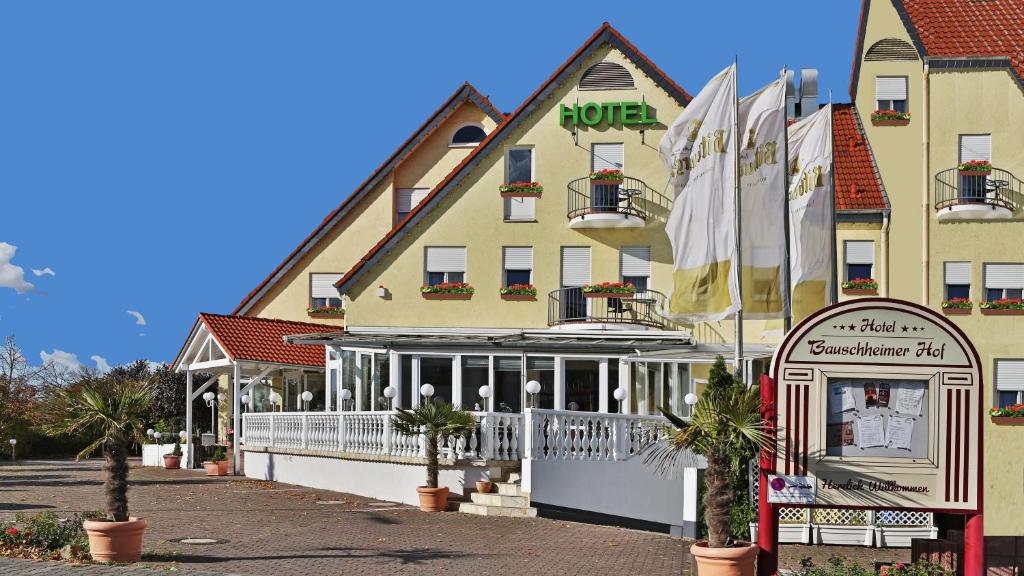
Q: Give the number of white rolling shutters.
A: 13